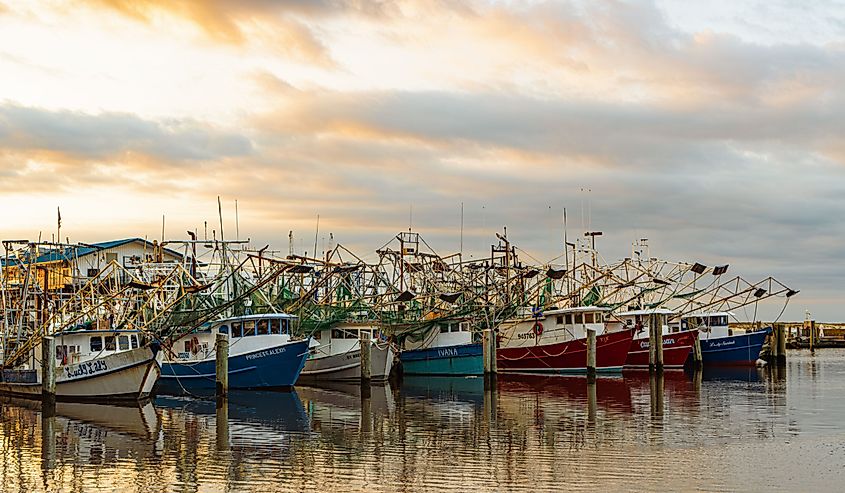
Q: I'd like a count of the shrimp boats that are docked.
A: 7